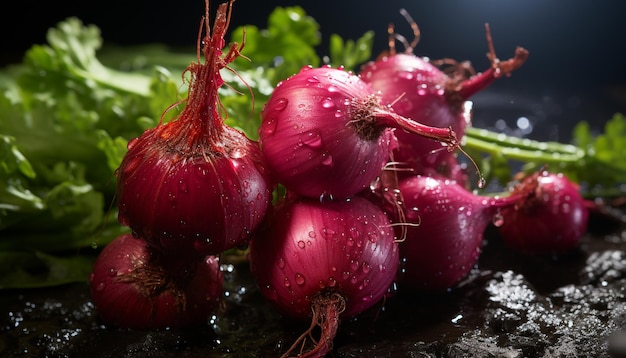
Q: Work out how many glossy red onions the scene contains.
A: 7